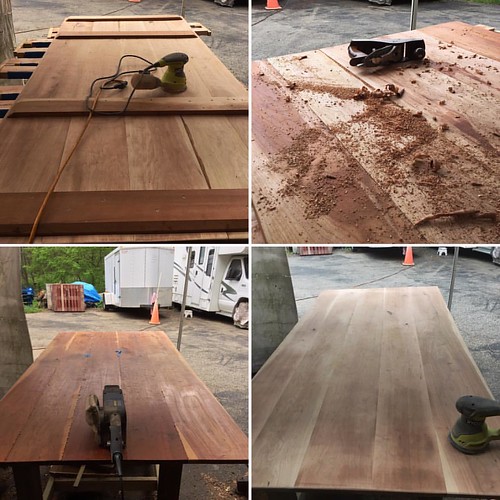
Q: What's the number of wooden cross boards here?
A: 4